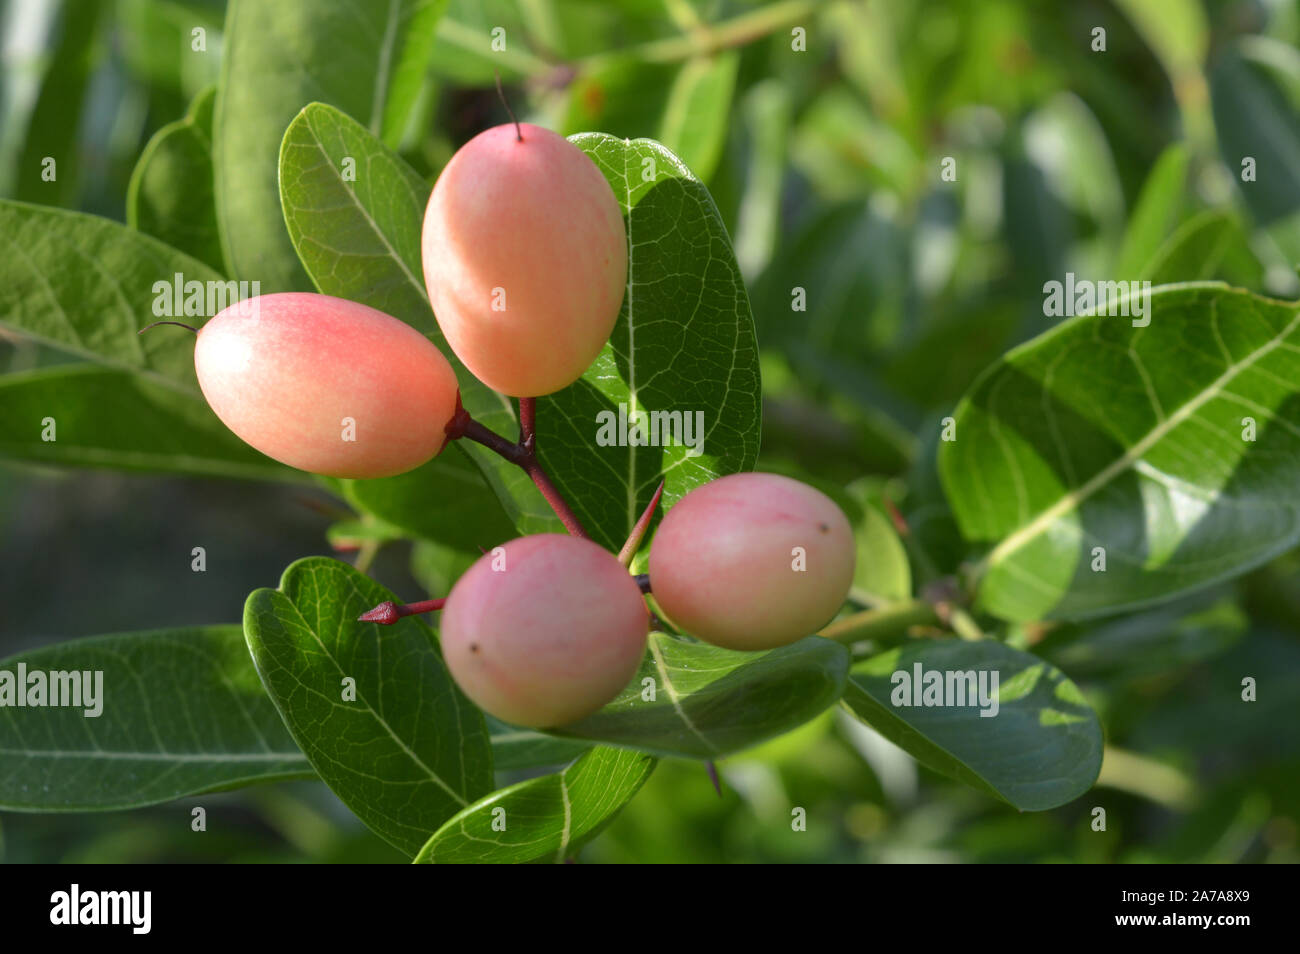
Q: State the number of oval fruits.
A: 4